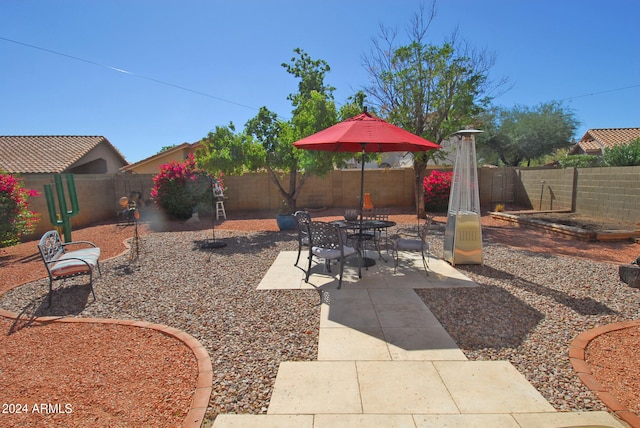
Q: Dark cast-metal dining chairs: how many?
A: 4